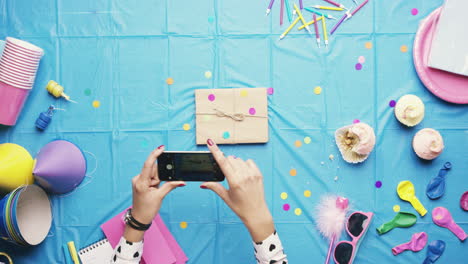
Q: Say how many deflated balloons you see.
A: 7